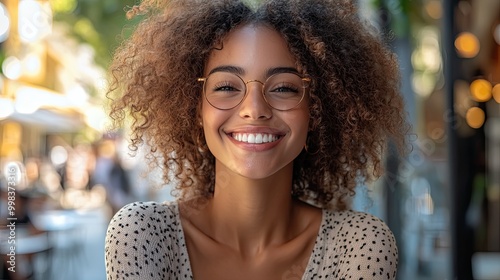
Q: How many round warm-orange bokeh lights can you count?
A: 4